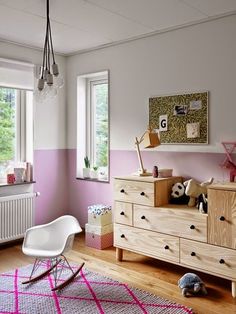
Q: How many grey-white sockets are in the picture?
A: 4